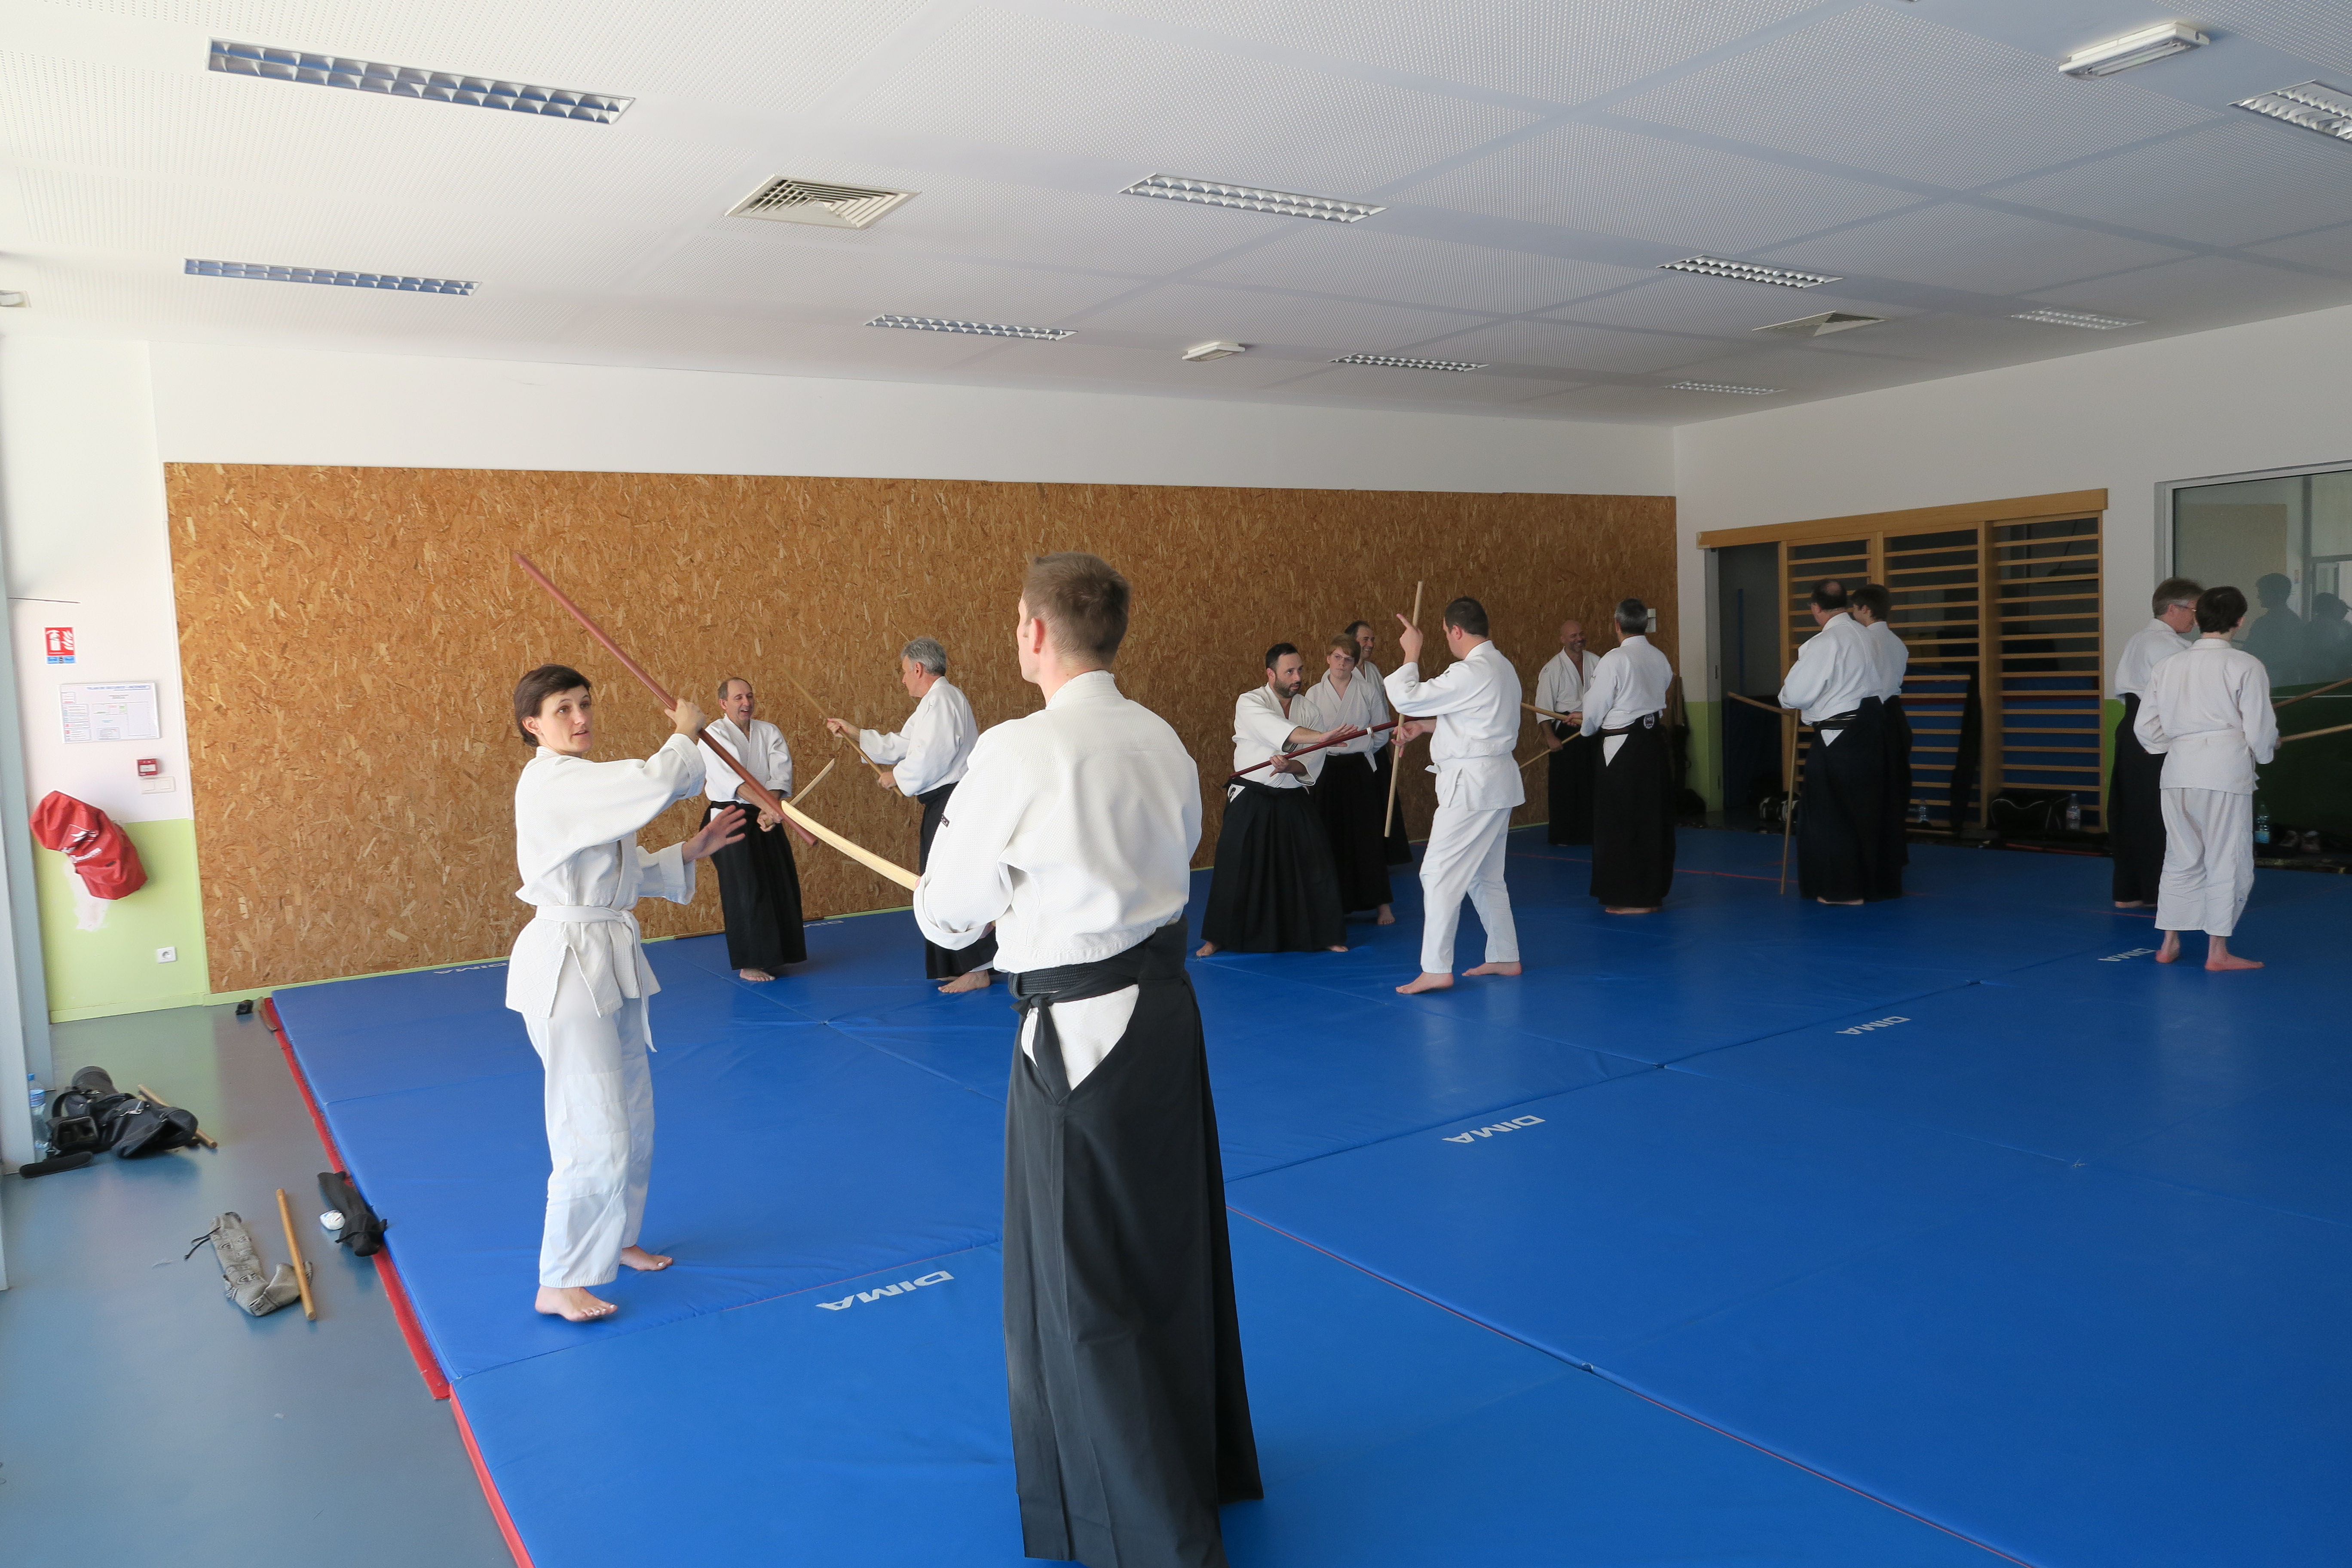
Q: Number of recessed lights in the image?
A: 9